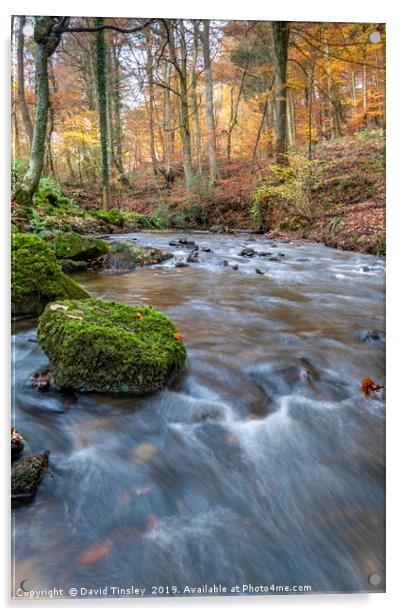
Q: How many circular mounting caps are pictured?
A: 4